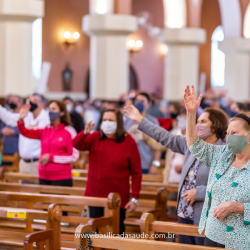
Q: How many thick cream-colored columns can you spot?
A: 4